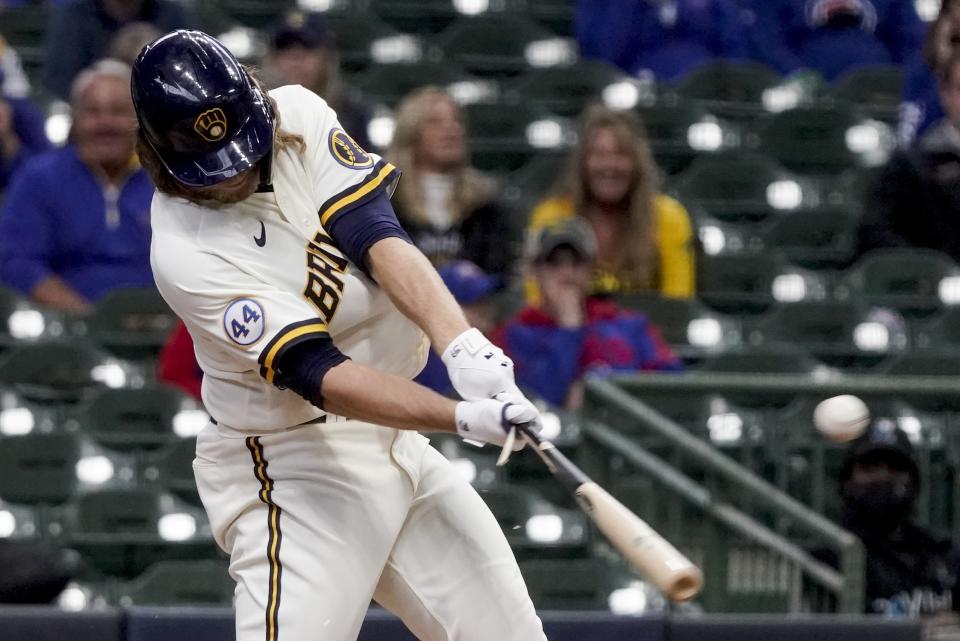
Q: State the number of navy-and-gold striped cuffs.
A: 2